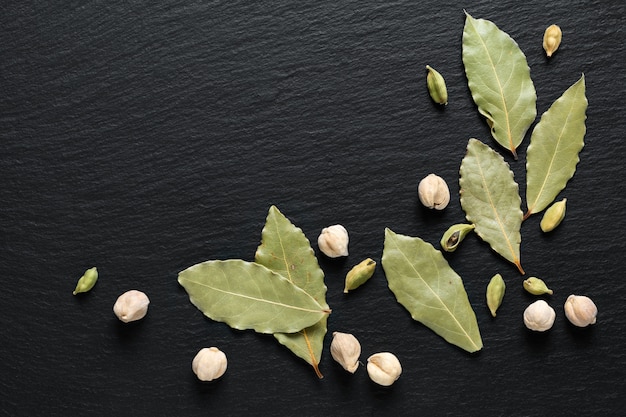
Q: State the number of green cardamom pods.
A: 8